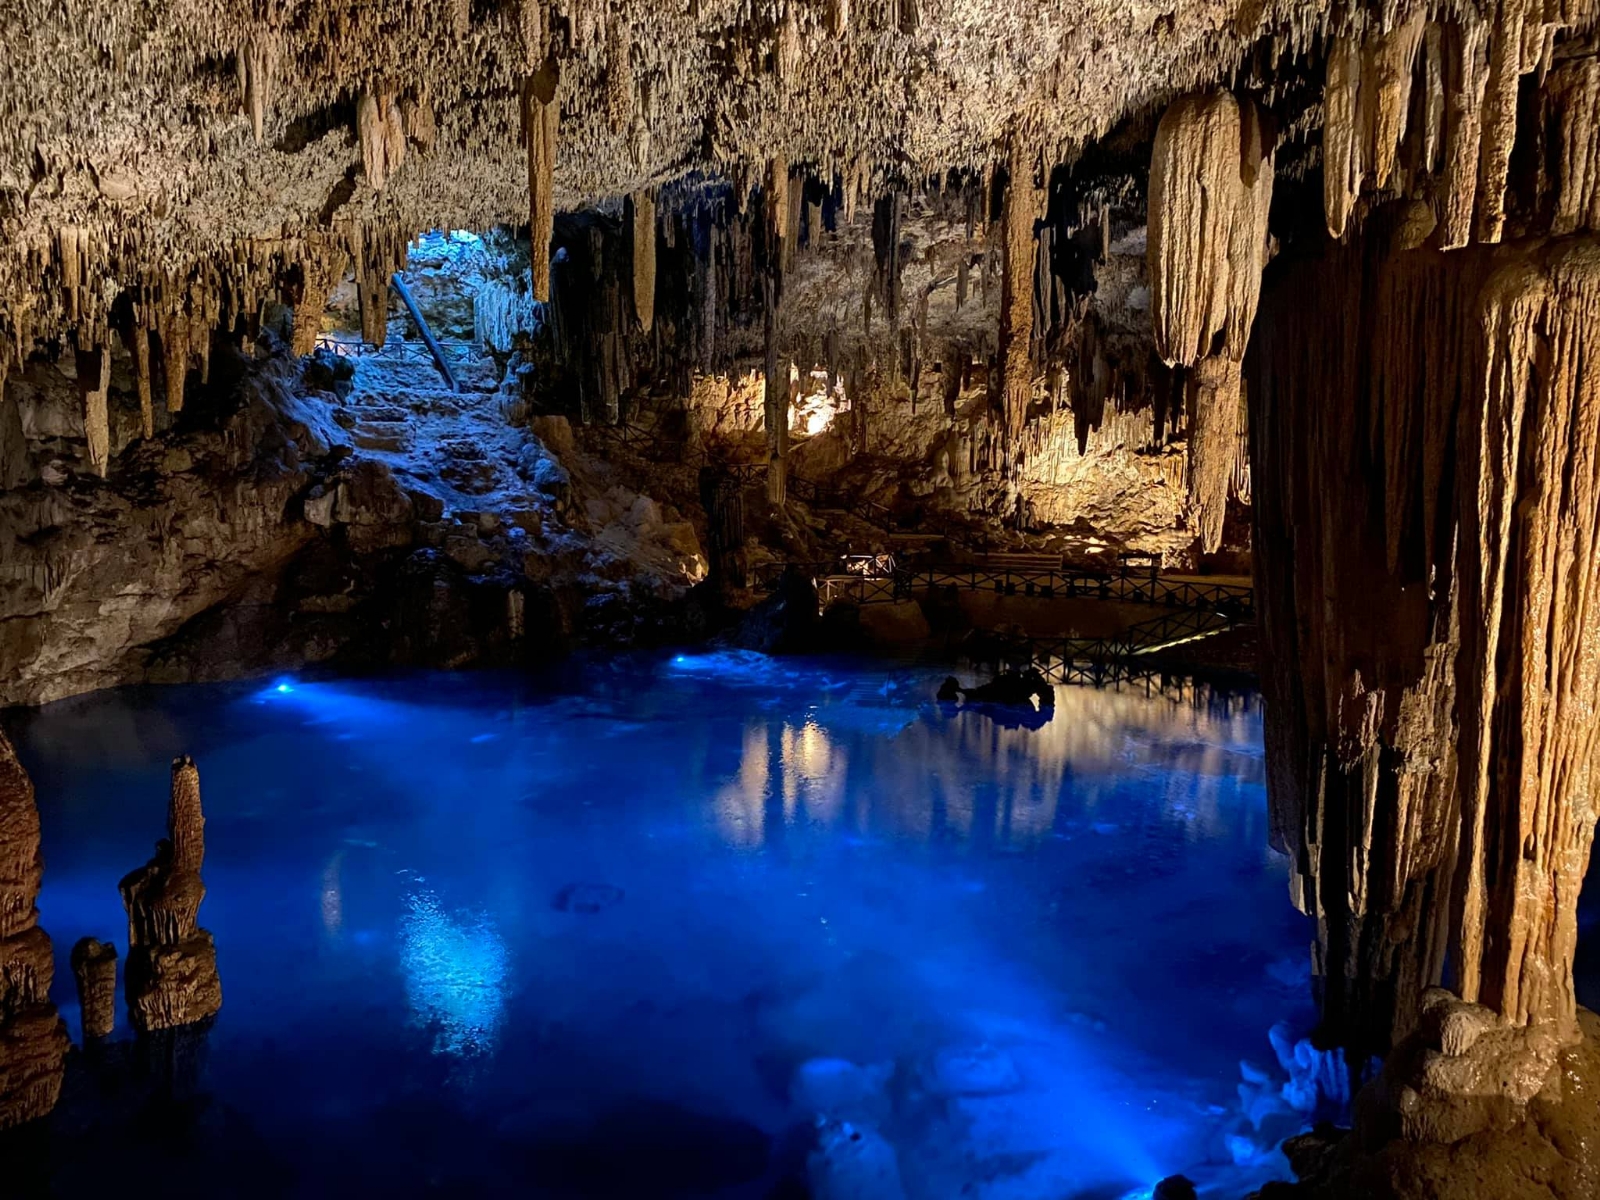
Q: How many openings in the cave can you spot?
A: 1